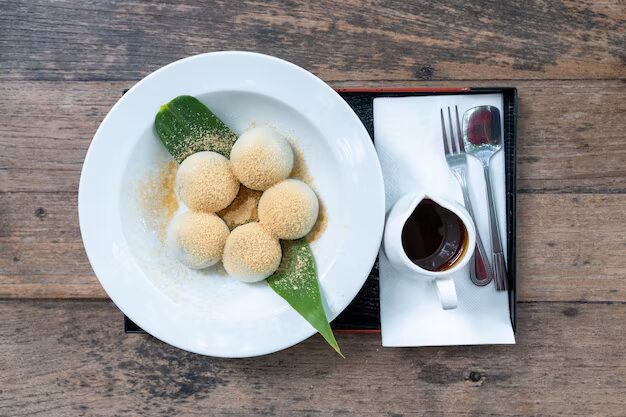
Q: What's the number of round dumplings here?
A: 5